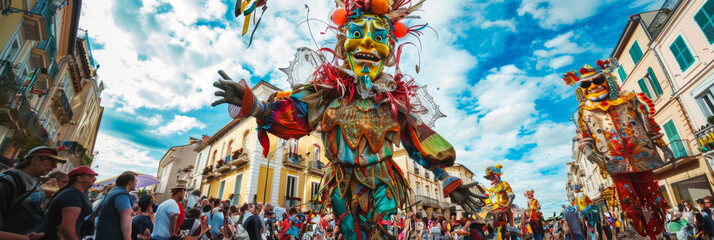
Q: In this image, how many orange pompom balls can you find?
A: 3